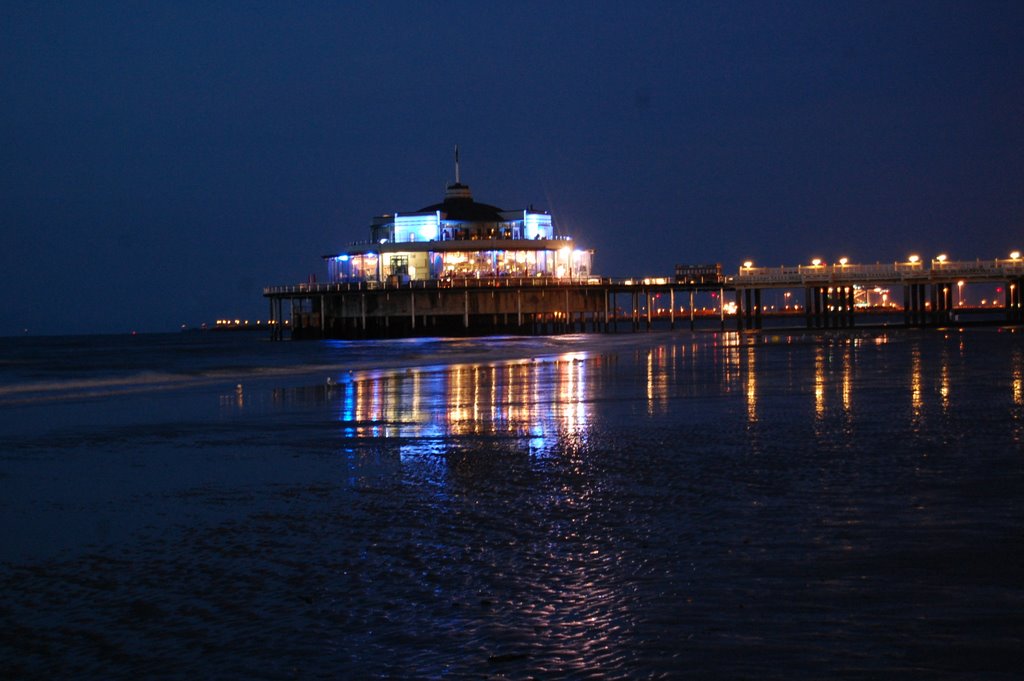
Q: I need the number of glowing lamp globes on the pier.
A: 6